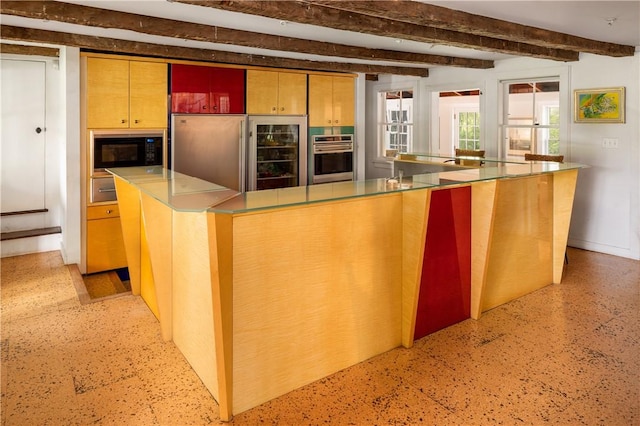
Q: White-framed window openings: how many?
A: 3